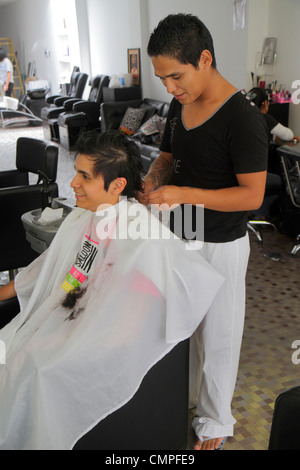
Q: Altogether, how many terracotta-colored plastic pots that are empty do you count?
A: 0